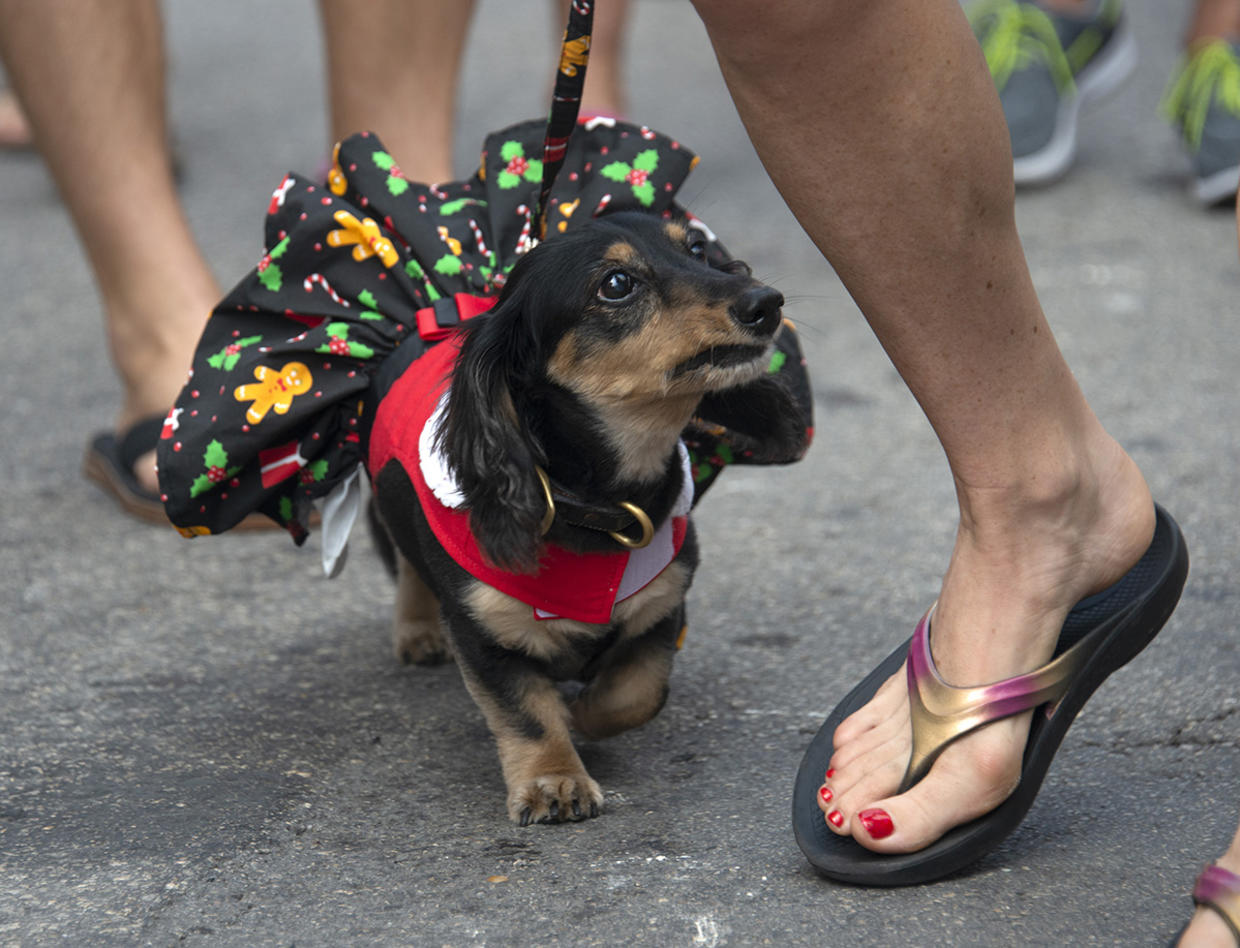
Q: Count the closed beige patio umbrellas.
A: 0